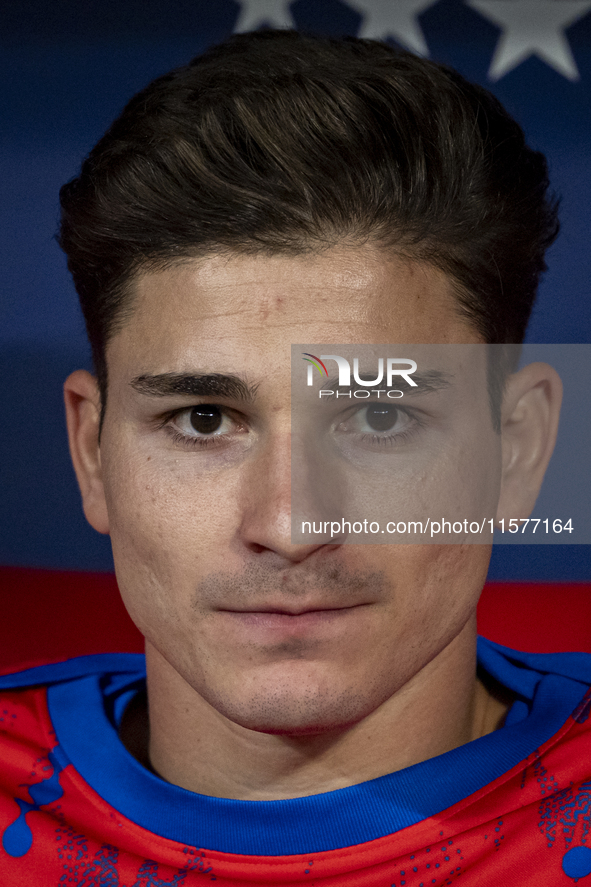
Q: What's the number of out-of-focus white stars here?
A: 3